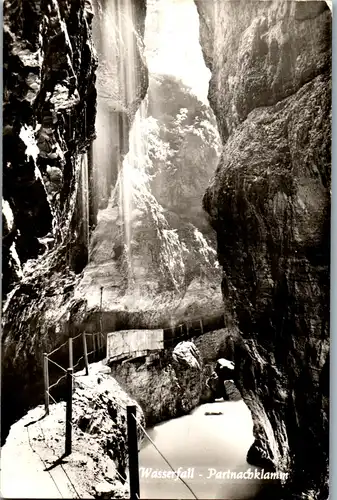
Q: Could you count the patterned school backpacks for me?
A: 0